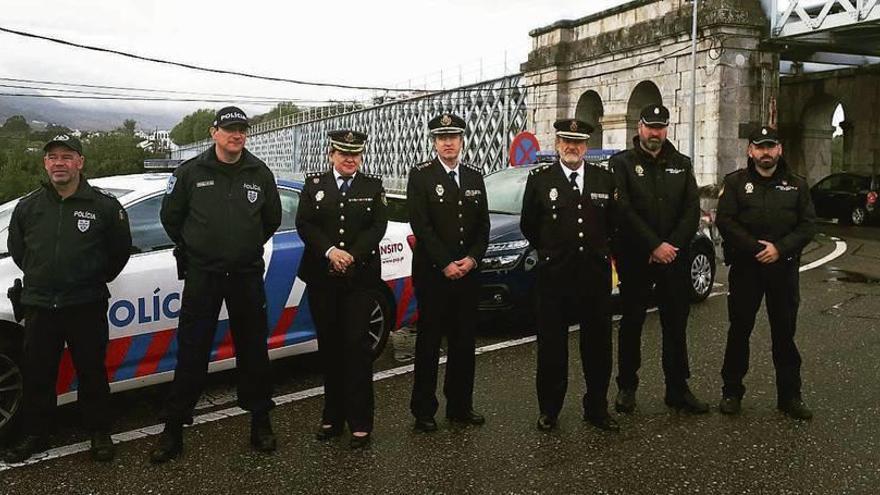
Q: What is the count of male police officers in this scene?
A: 6